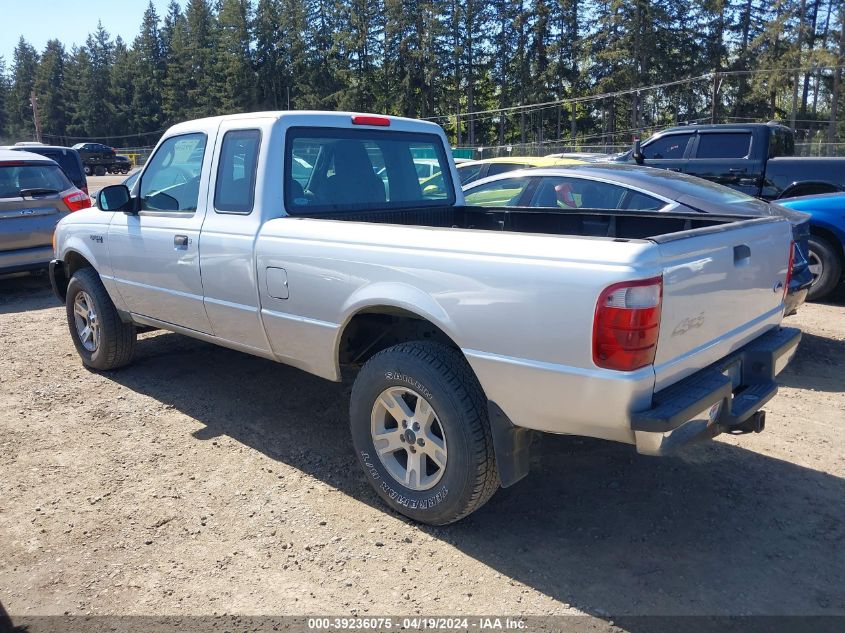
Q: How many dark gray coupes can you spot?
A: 1